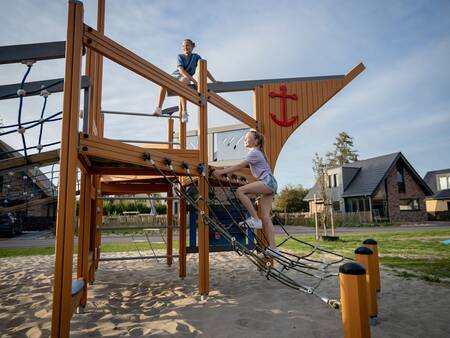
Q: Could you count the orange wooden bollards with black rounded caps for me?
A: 3